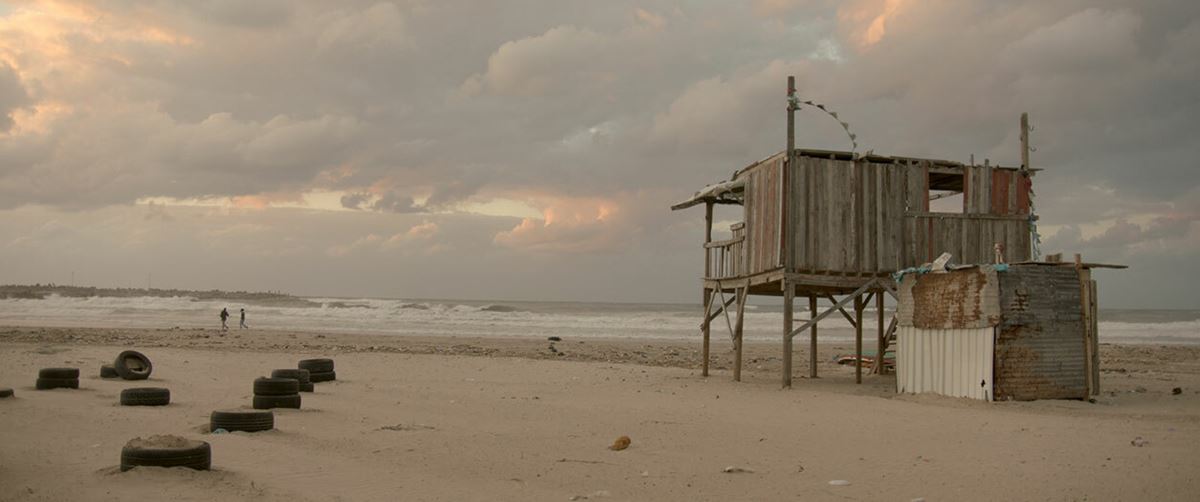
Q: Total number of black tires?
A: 14